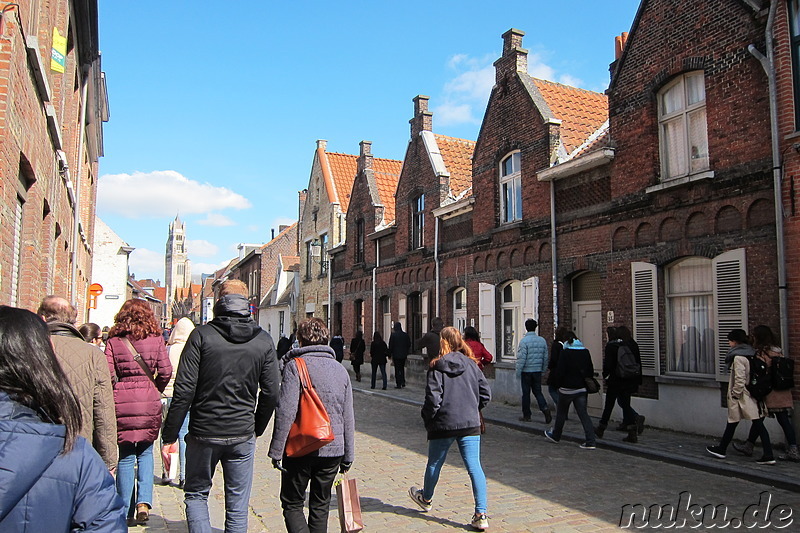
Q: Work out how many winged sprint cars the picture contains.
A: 0